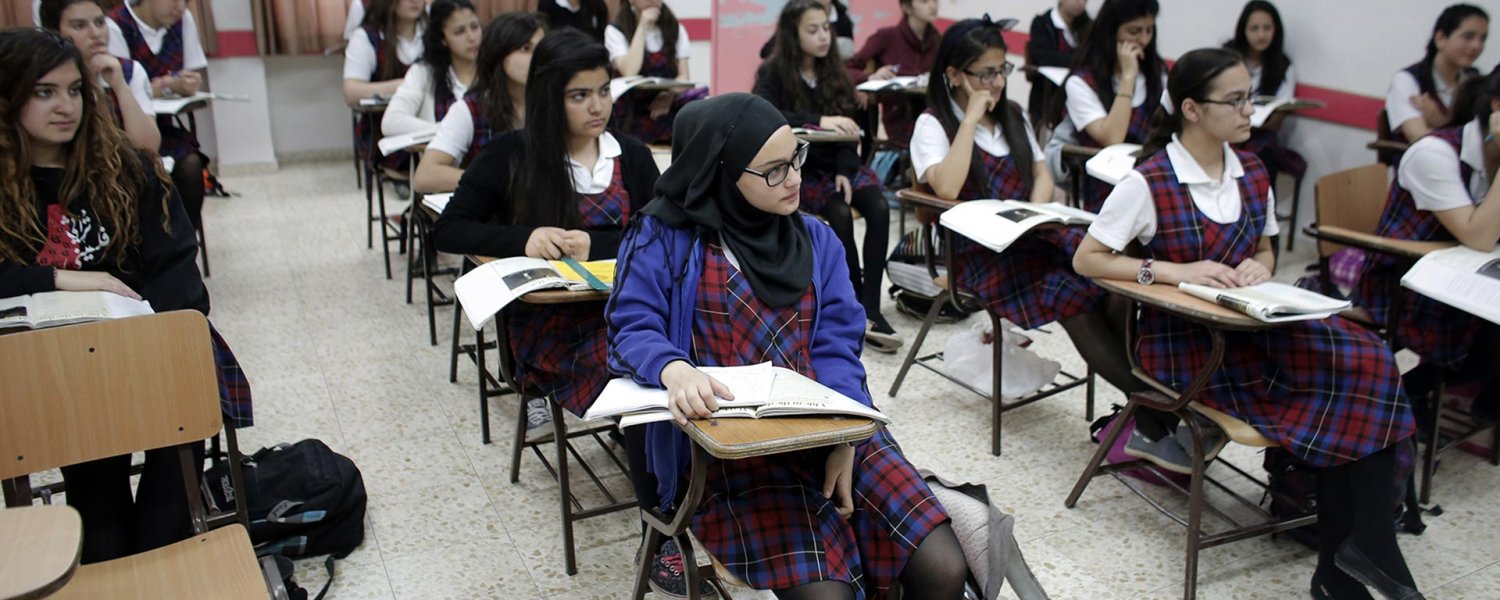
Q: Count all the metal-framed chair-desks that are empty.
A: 1